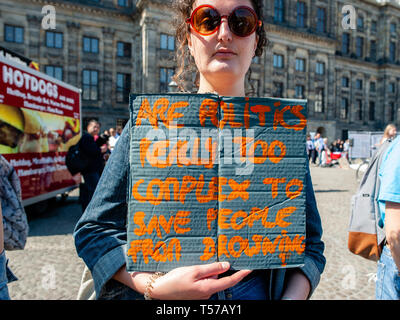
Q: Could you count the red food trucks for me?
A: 1